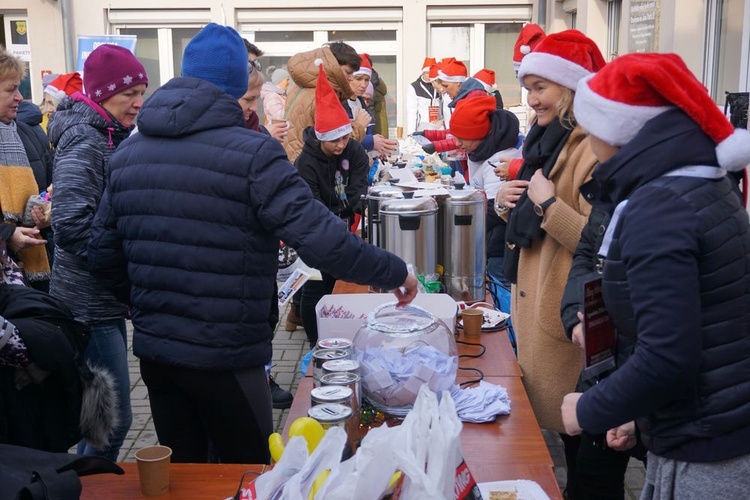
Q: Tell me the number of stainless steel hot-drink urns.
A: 3